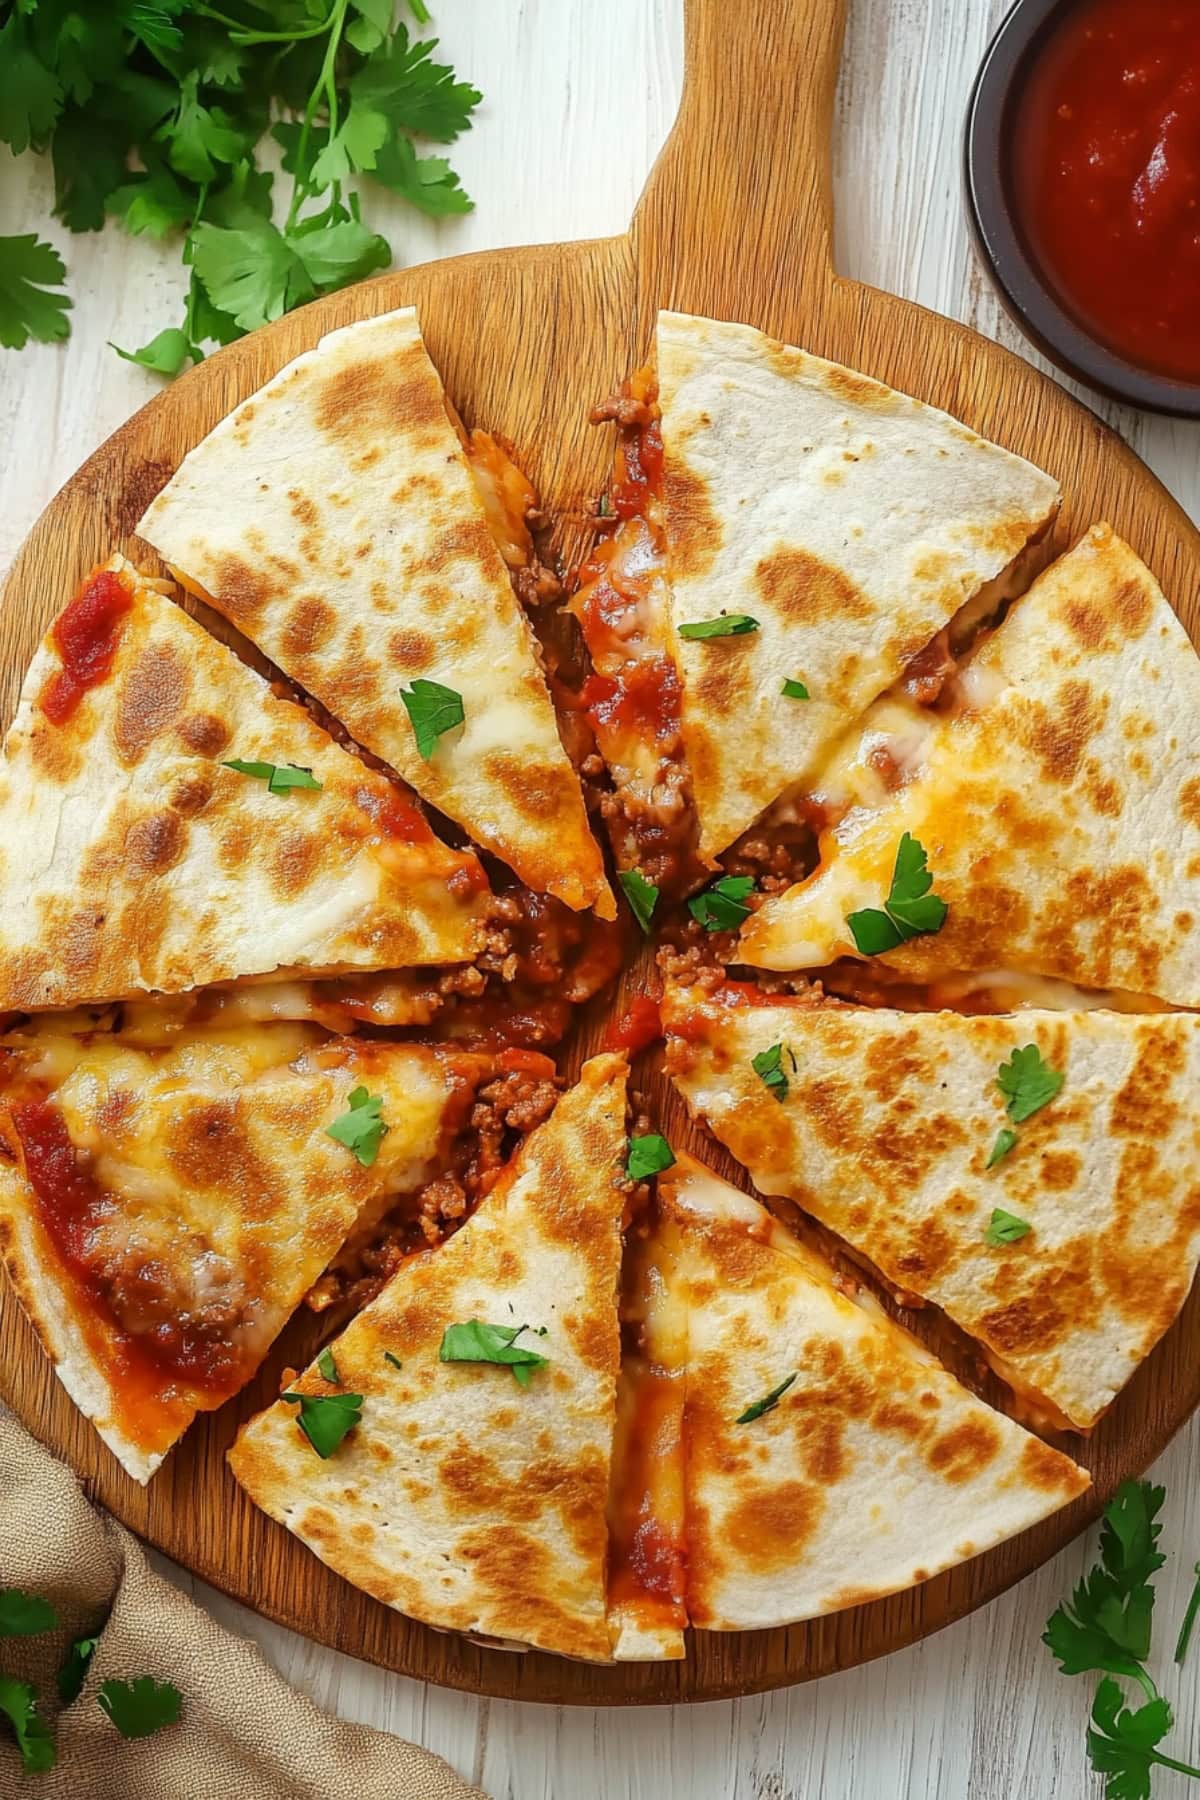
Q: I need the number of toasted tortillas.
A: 8